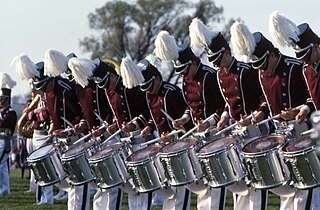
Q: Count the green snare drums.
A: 8